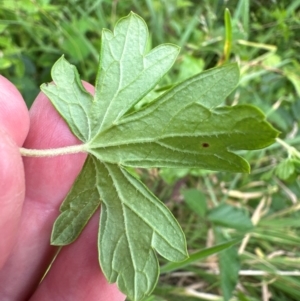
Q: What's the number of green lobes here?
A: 5